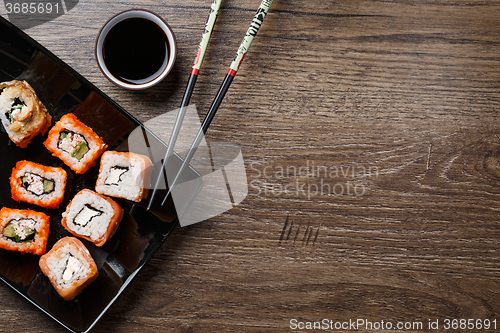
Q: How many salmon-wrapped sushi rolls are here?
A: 3